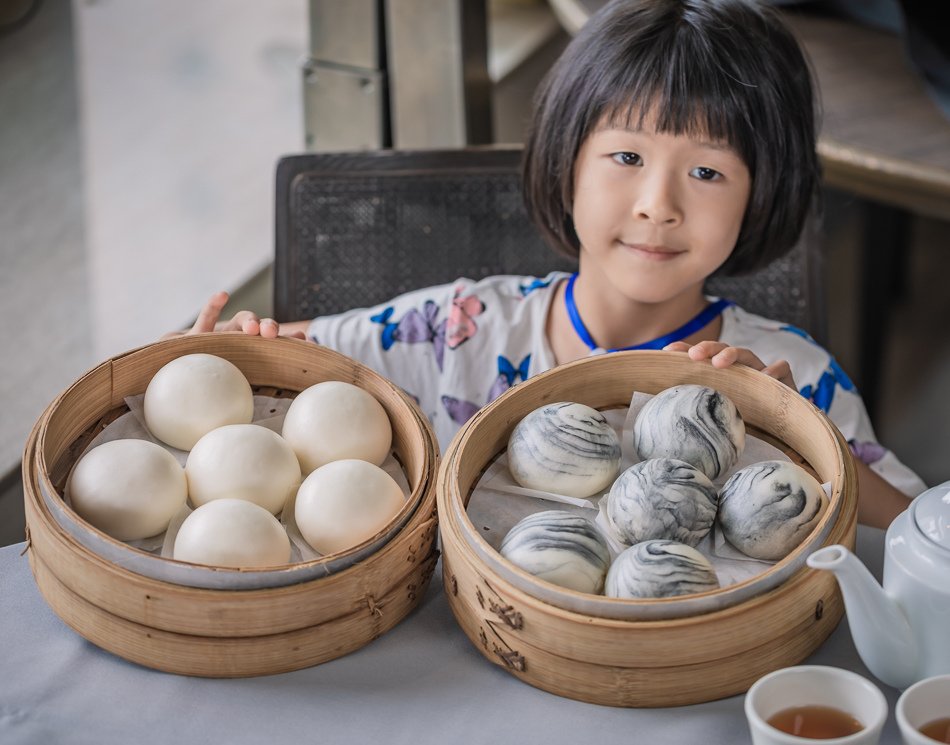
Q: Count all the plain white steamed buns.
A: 6